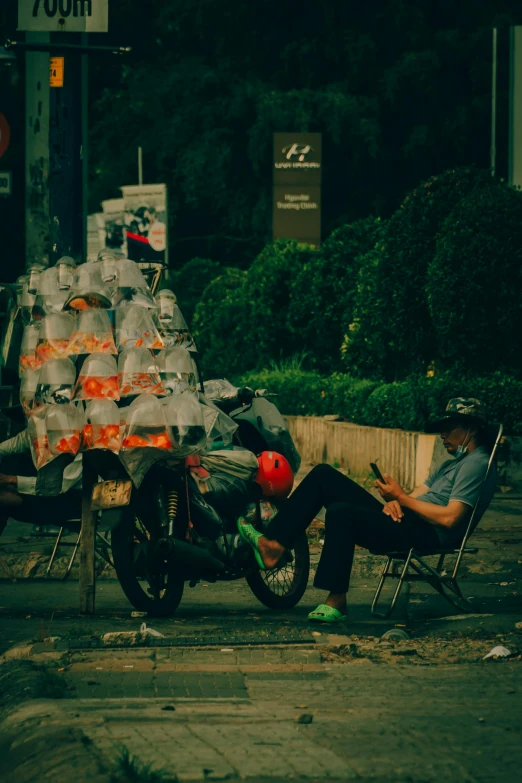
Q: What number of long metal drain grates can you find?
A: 1